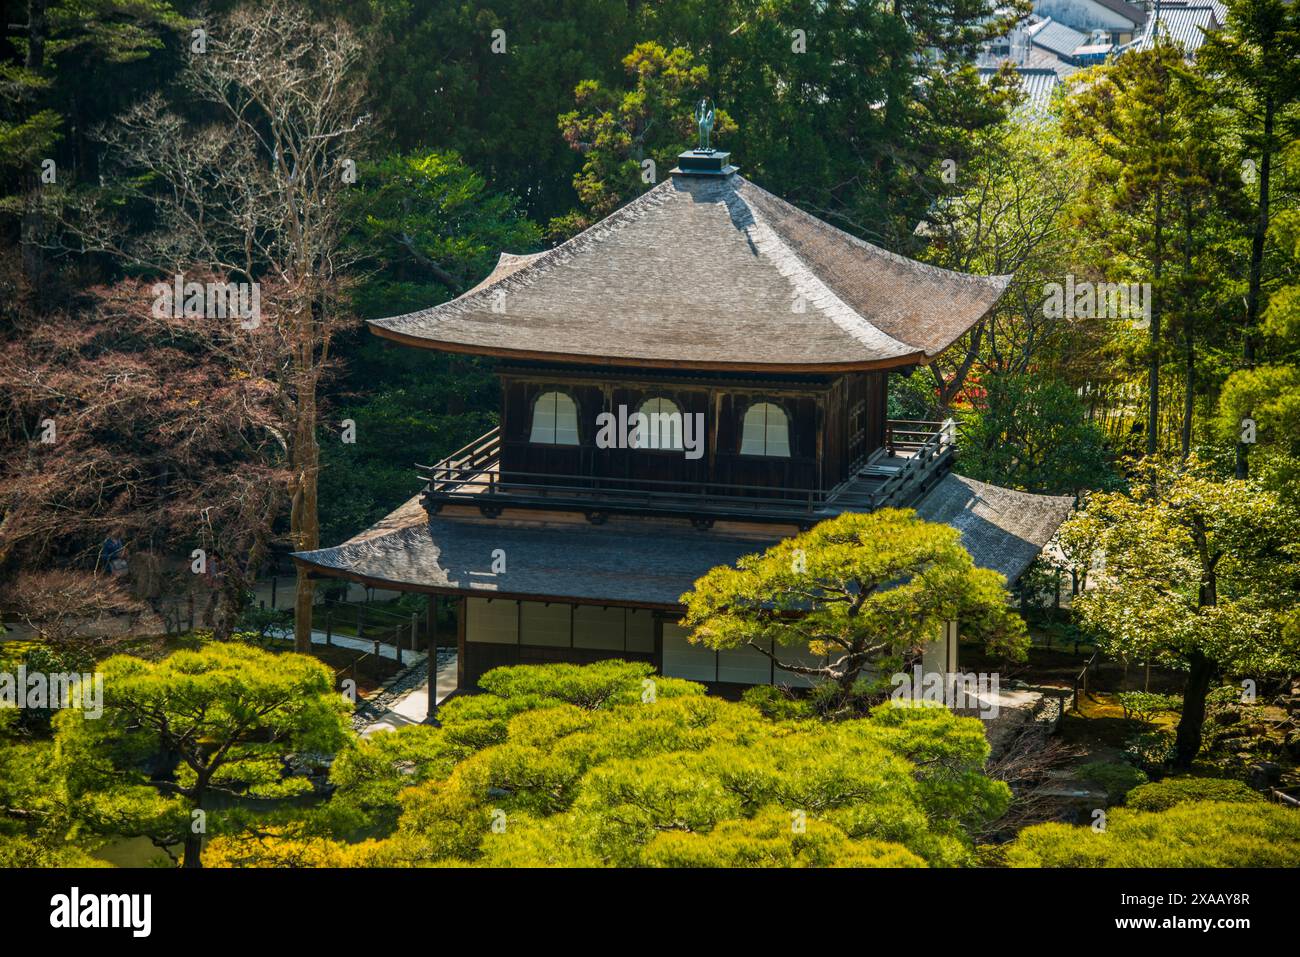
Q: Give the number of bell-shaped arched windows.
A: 3